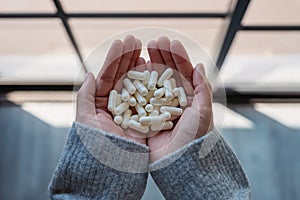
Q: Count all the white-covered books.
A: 0